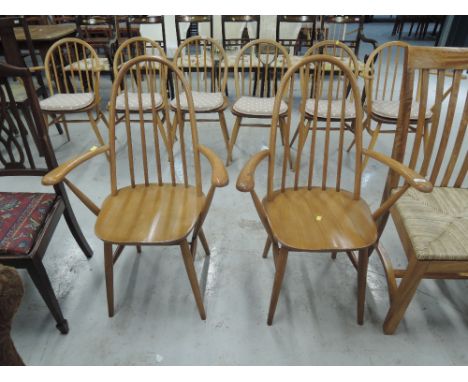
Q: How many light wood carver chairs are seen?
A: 2